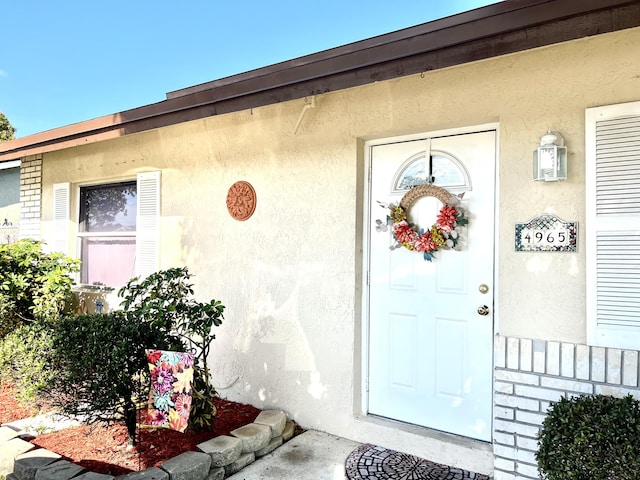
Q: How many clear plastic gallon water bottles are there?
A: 0